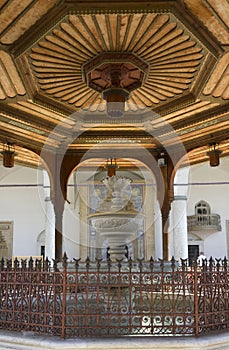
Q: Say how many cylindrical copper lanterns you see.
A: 4